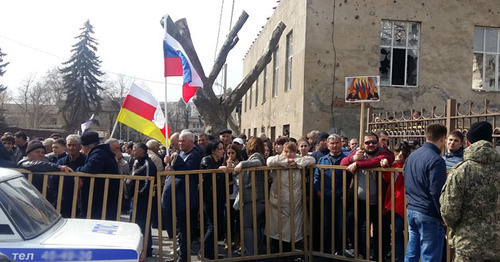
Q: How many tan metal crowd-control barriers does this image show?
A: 3